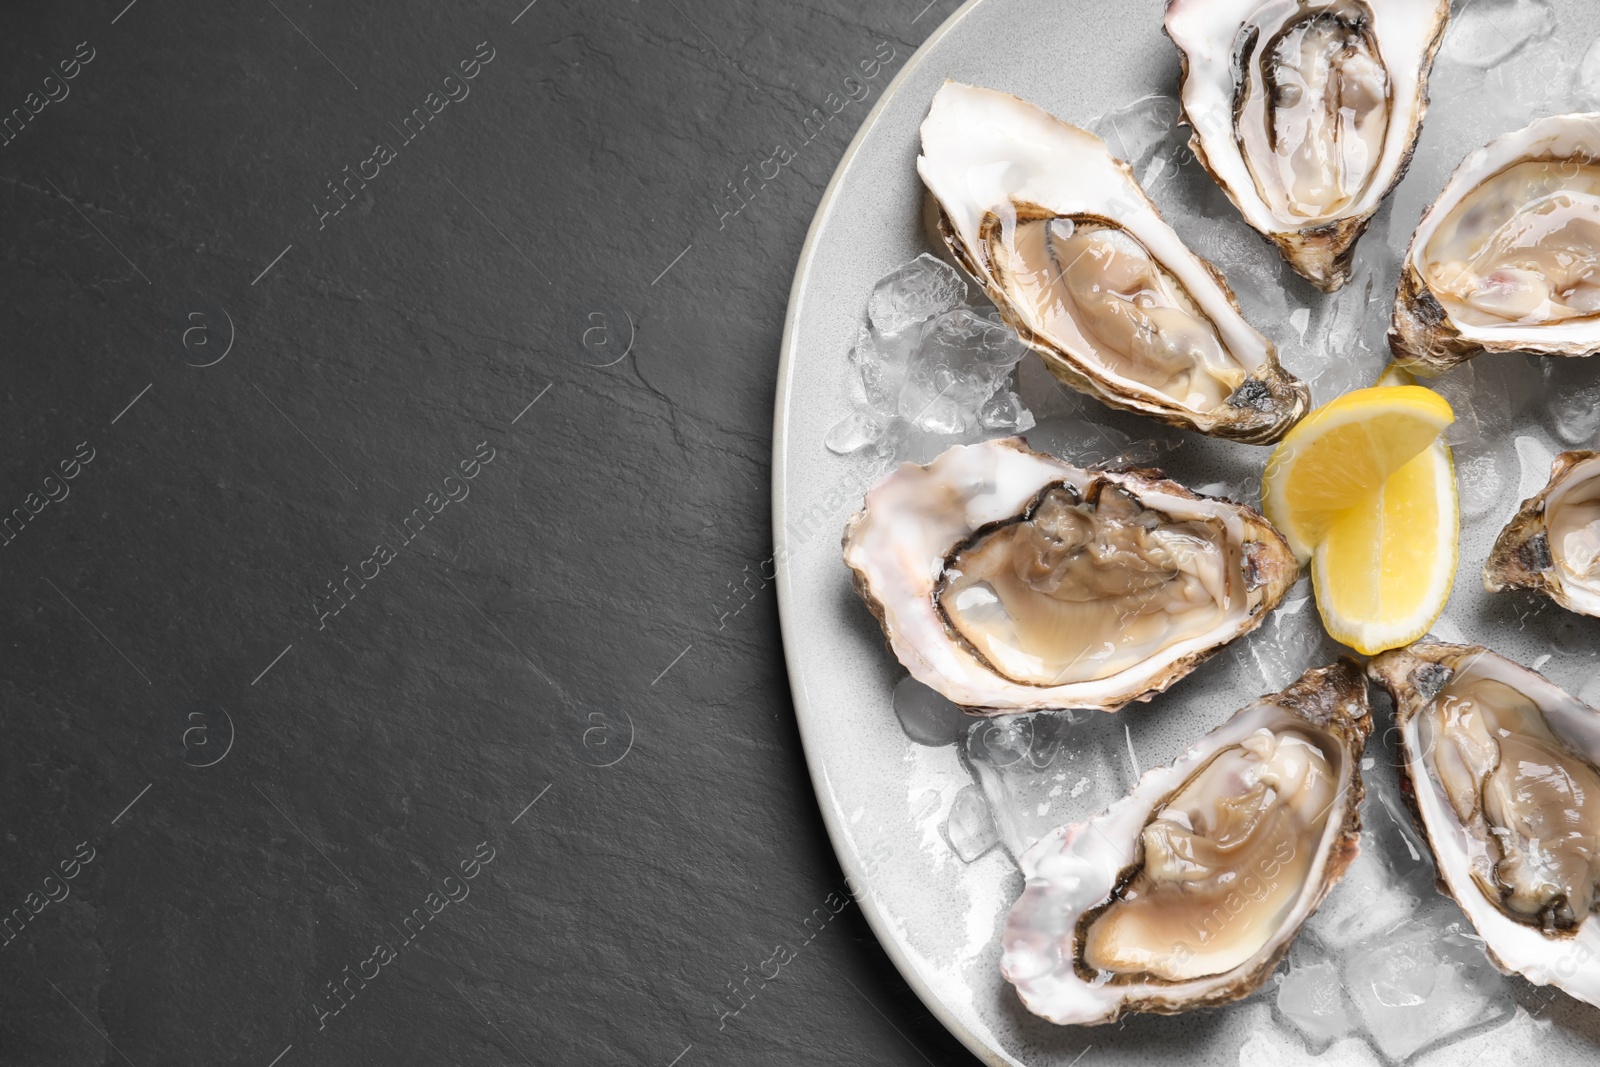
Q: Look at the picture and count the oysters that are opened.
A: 7